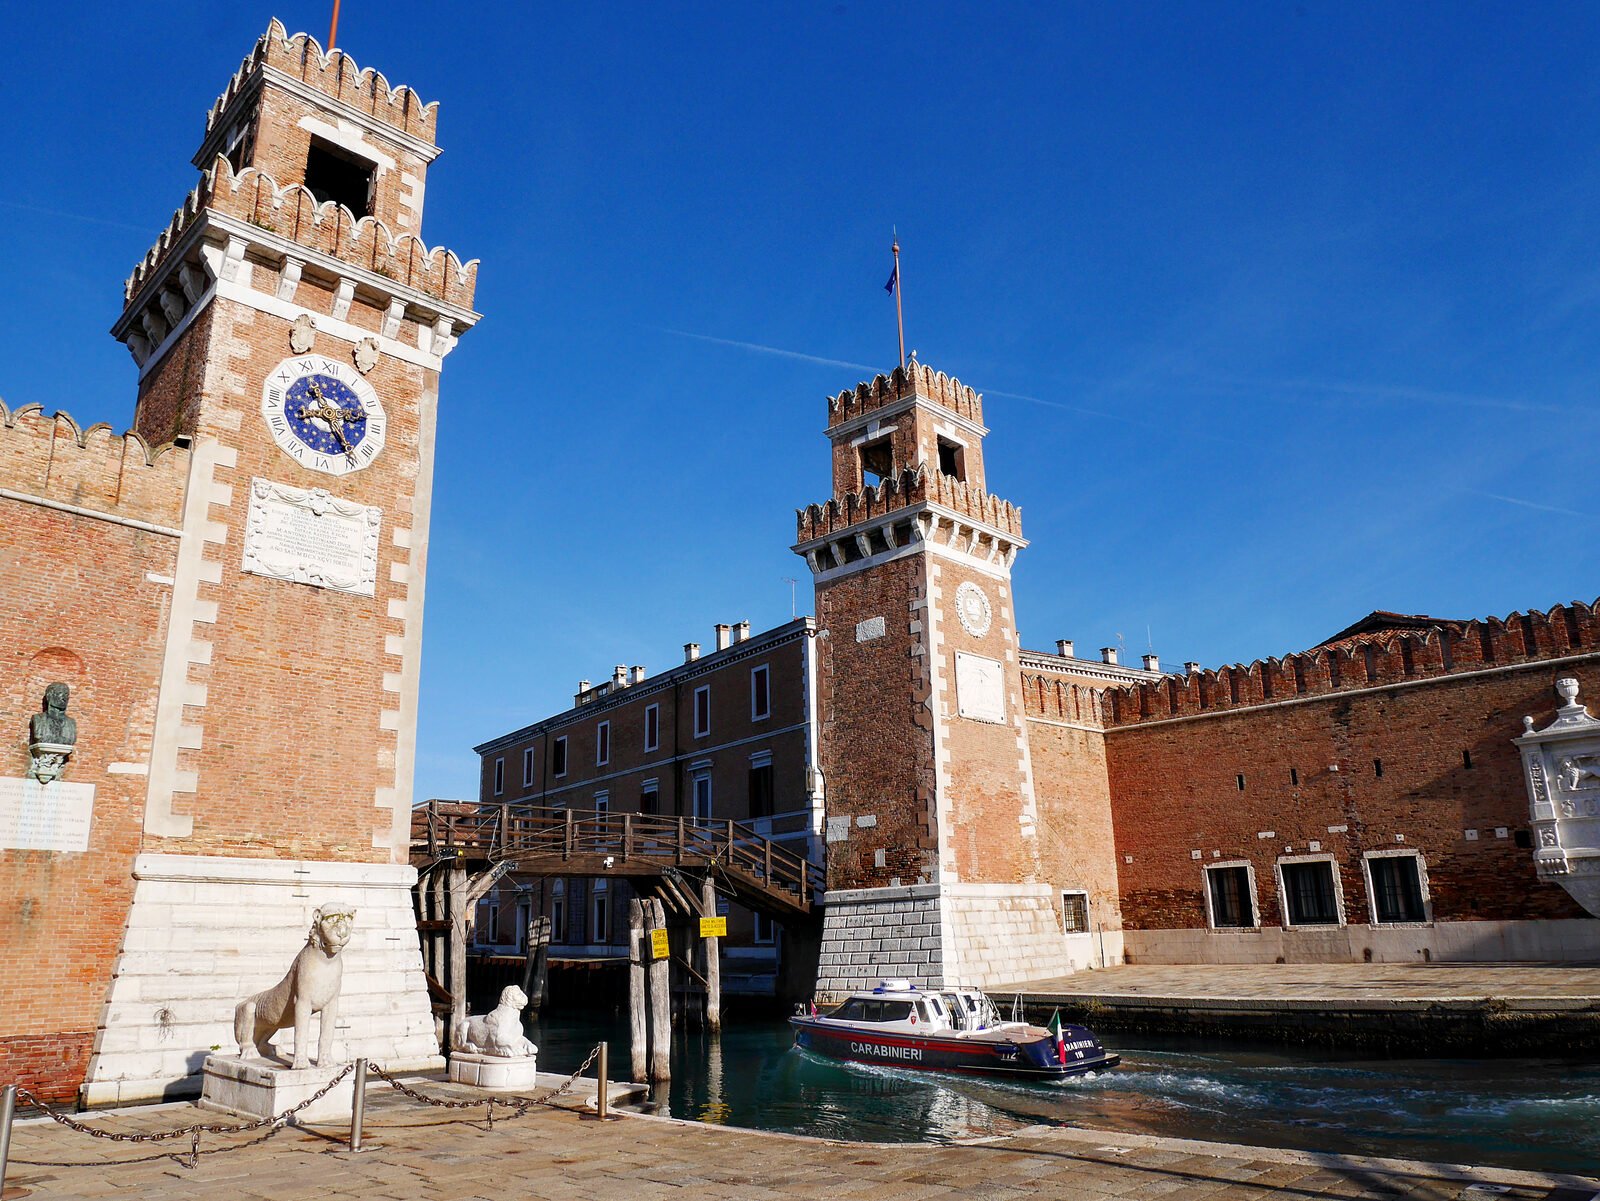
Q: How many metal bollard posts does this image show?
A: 3